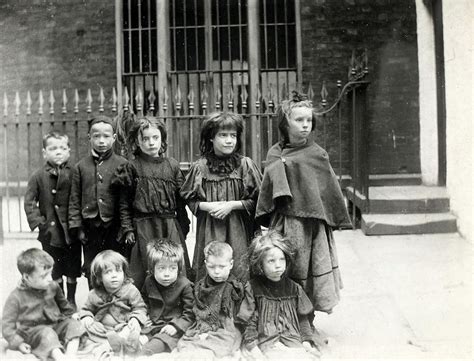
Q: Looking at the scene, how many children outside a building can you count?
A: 10